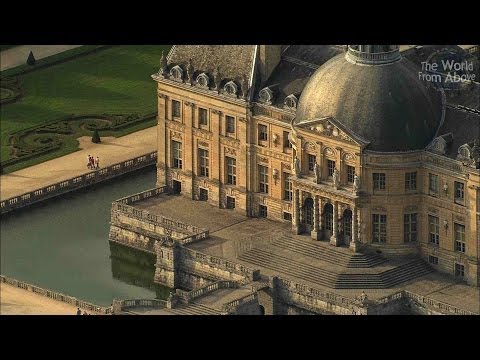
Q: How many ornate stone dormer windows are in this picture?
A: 7